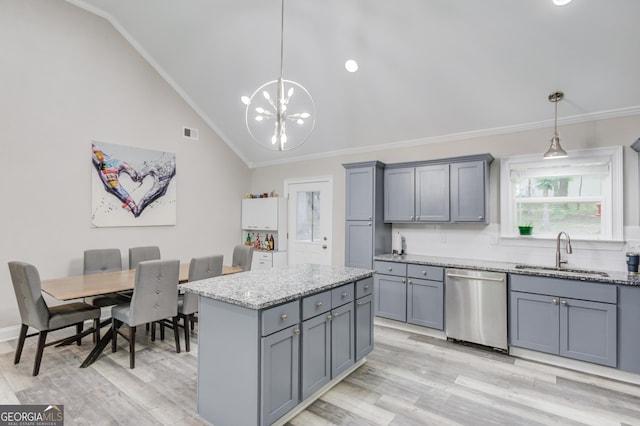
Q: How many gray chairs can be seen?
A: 6